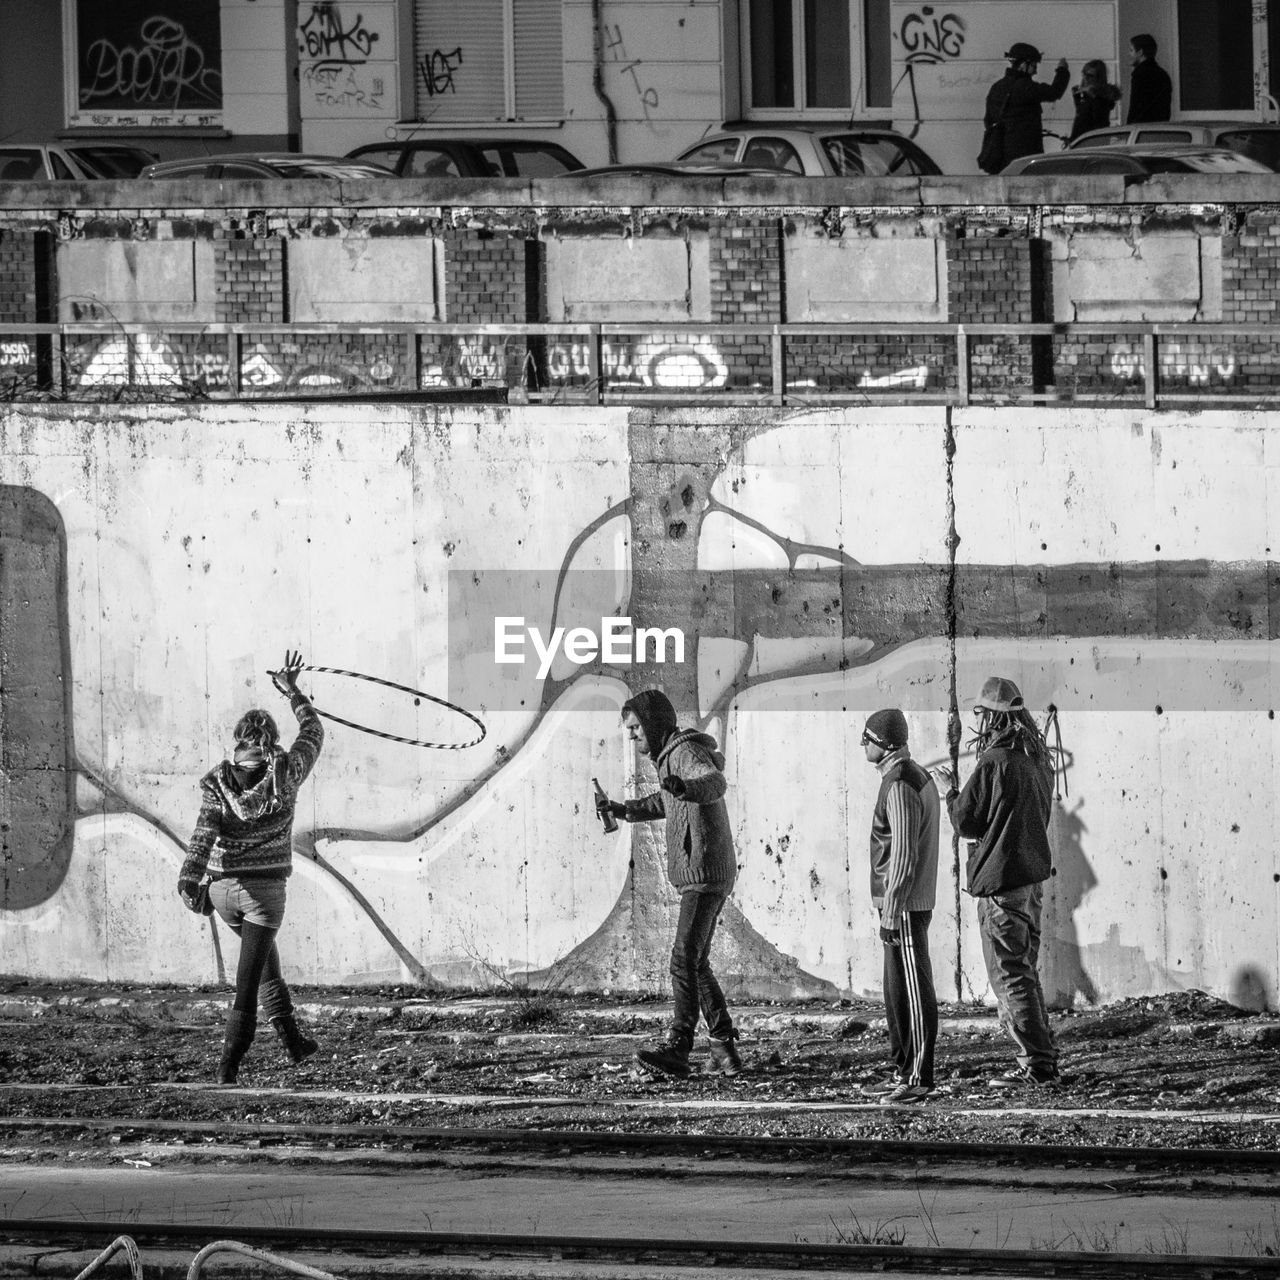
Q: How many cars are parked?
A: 7